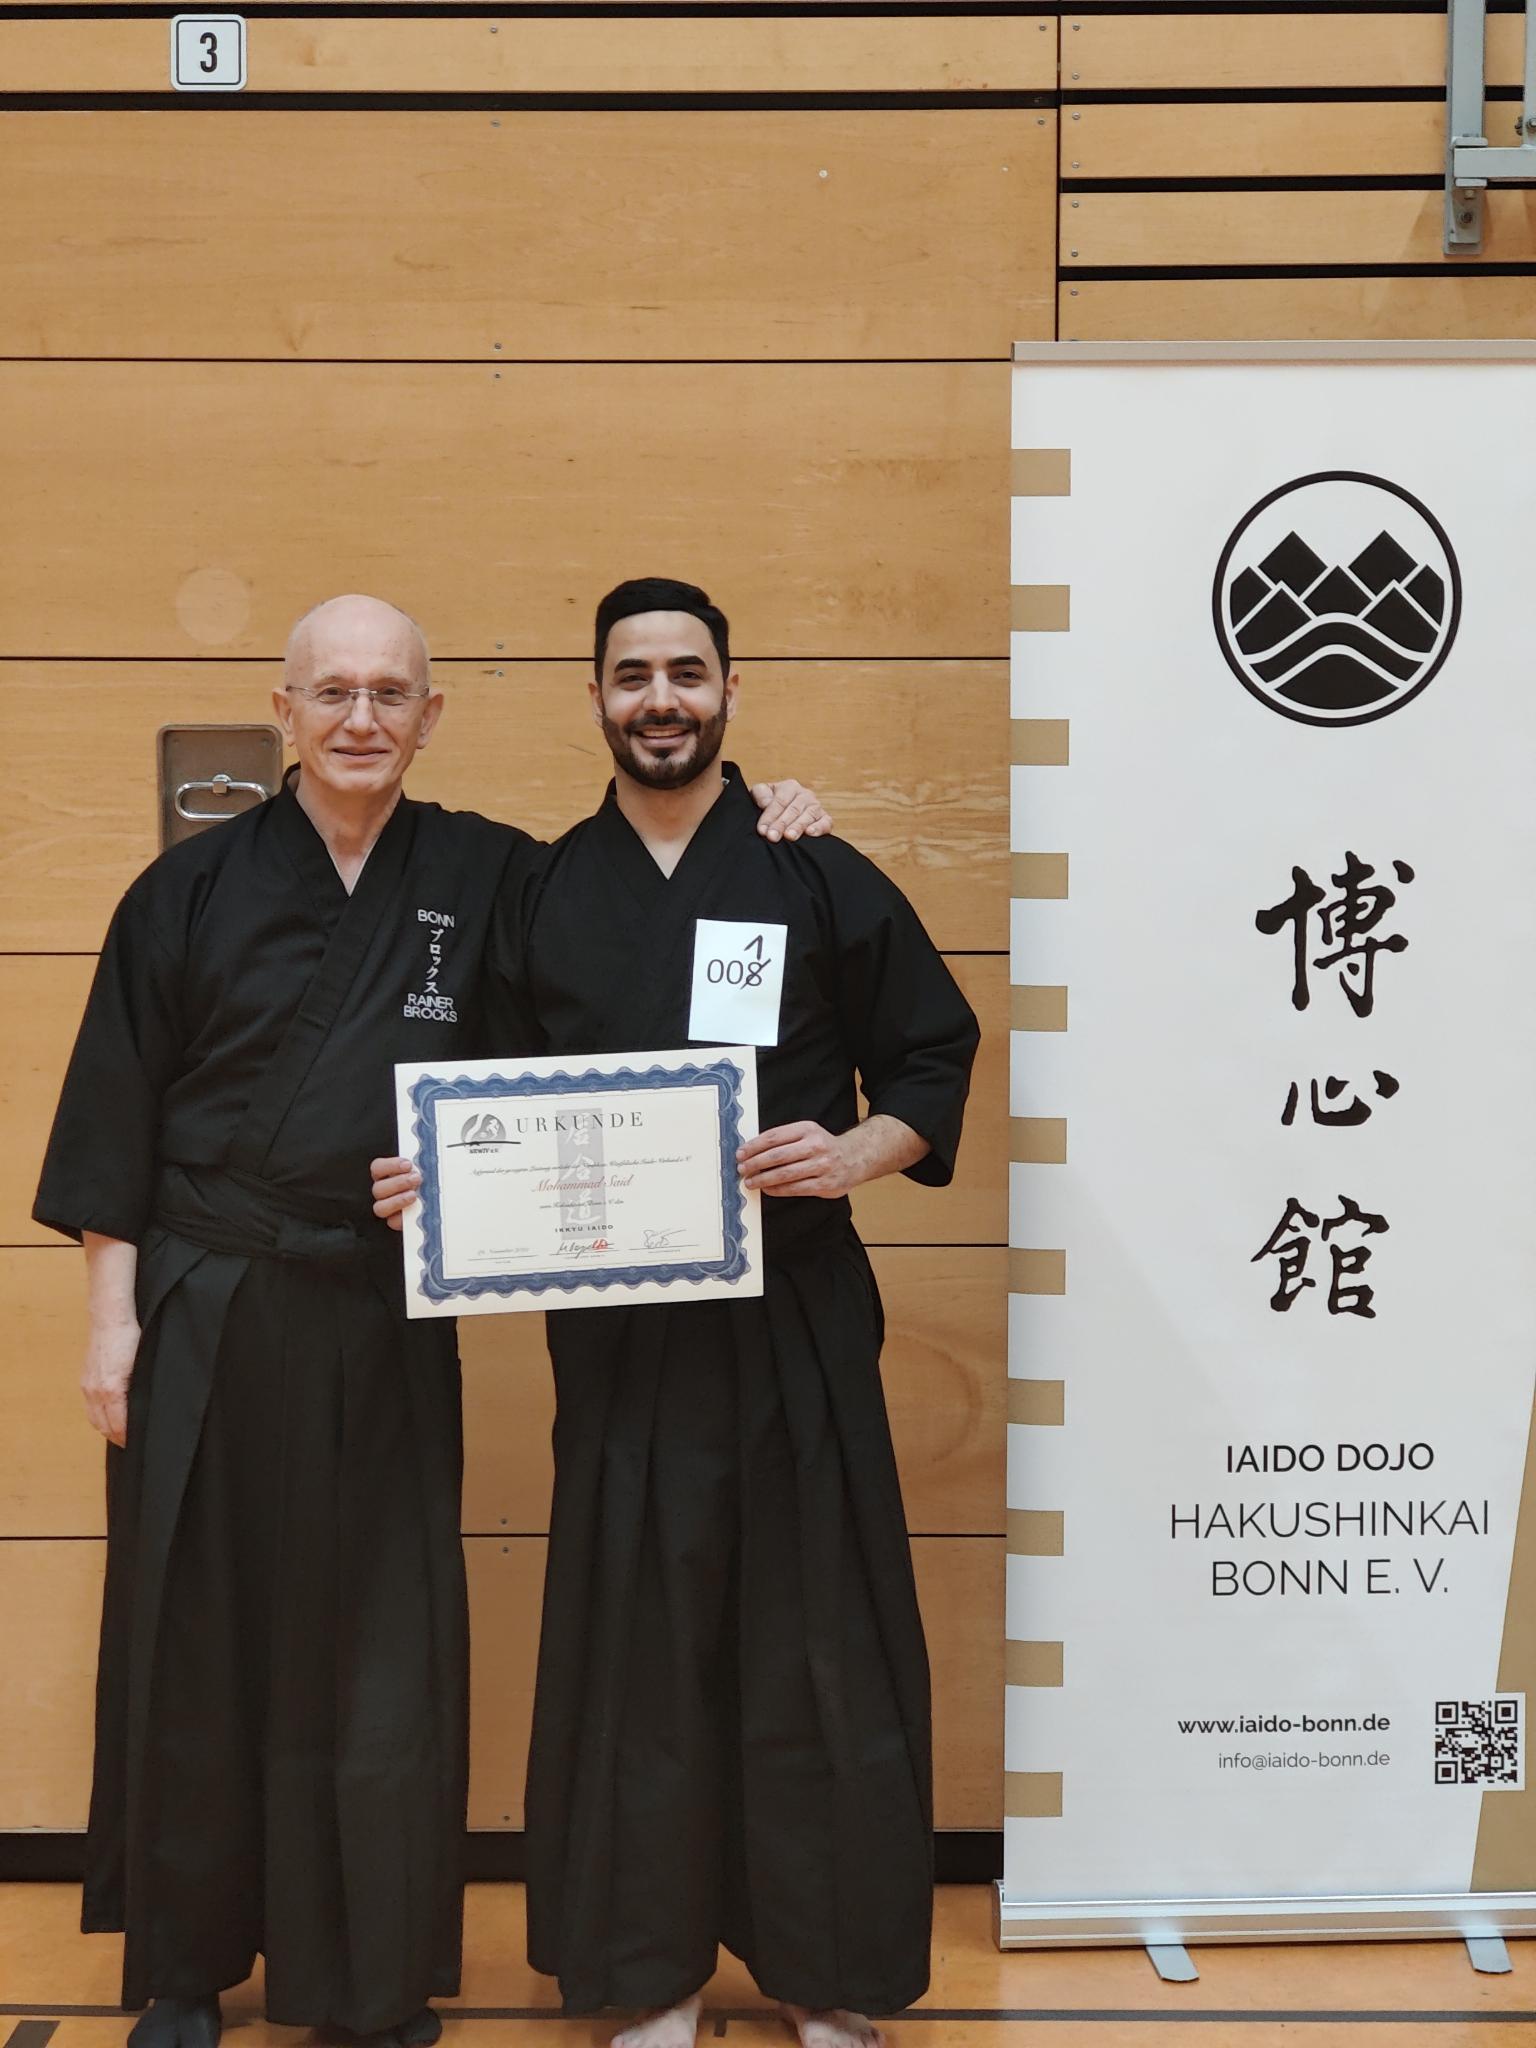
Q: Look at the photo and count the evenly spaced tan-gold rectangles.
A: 11